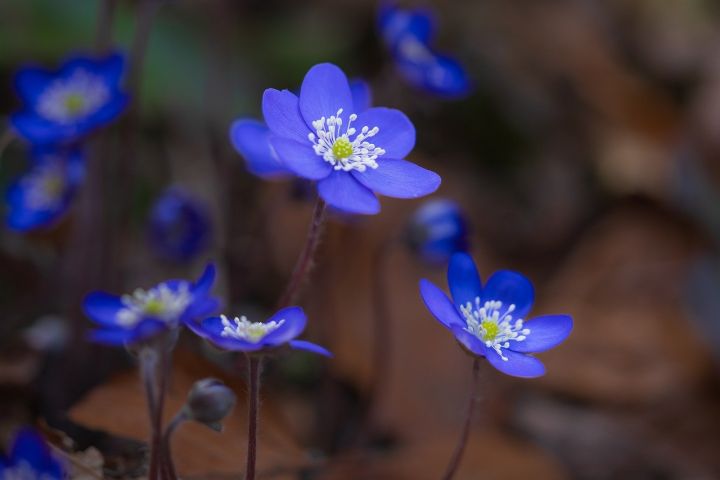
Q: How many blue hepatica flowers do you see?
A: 11